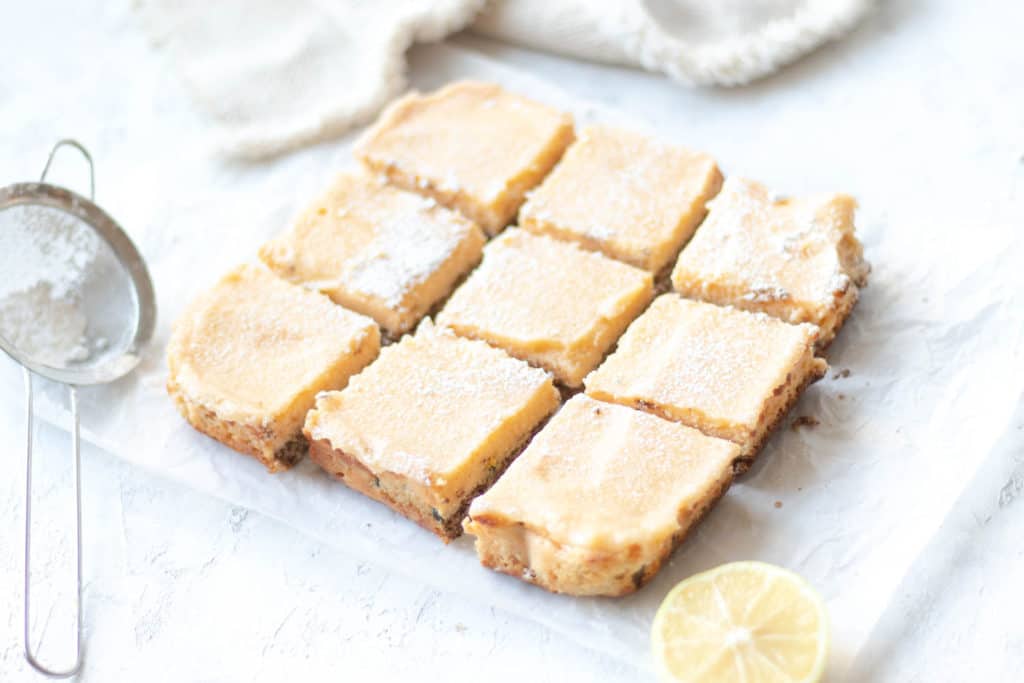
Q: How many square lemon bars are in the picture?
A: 9